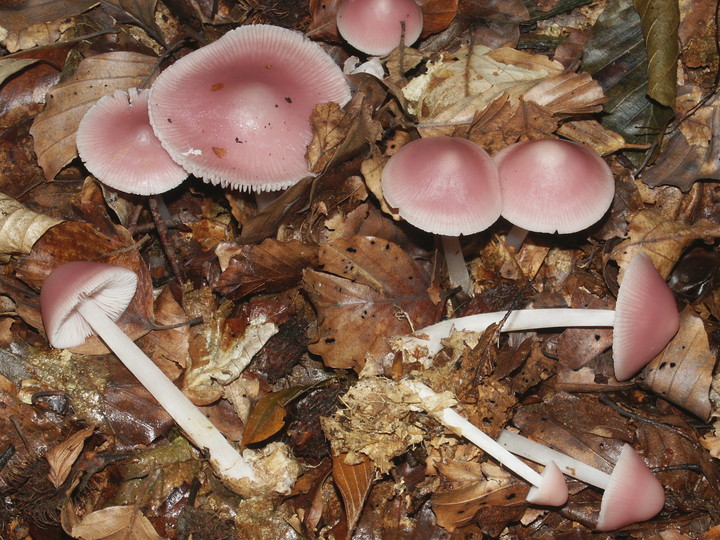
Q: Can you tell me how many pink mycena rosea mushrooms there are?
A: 9